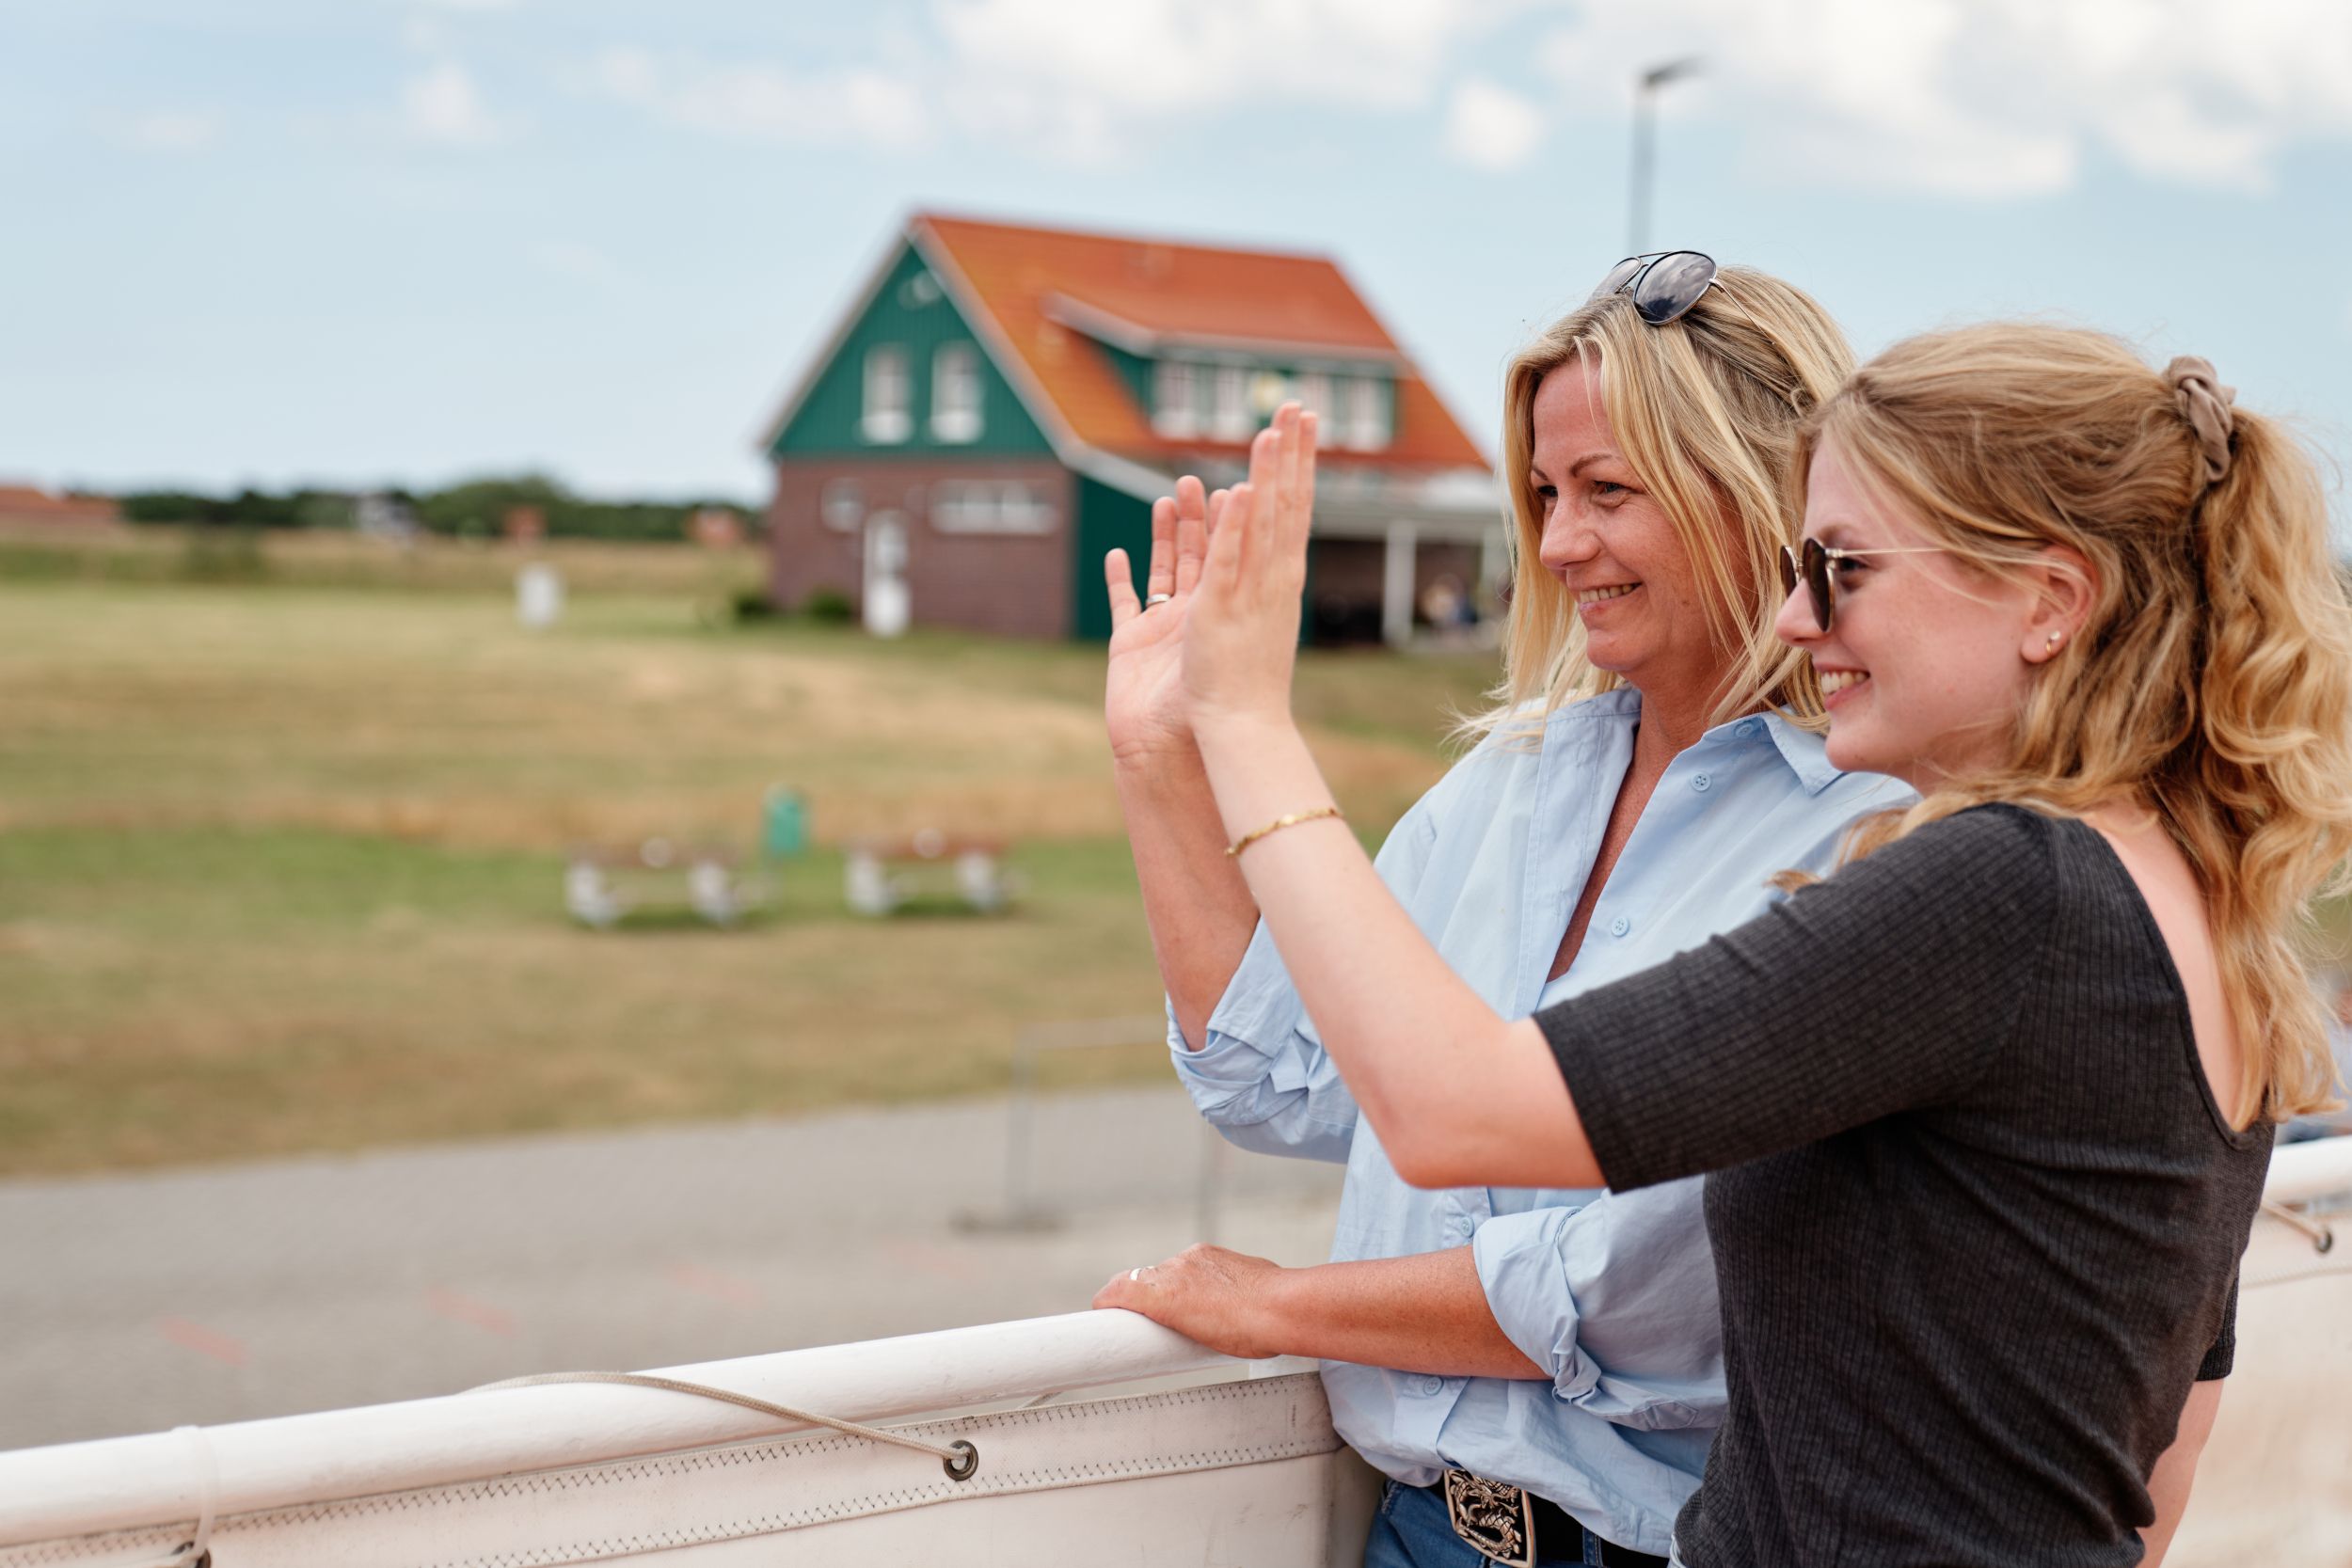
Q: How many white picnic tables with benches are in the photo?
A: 2